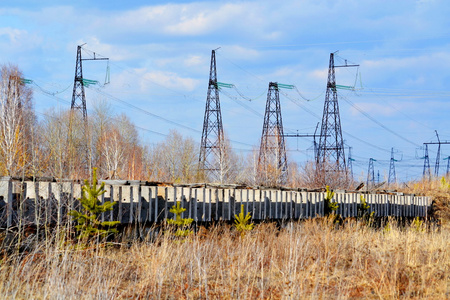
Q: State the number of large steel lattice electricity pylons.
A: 4